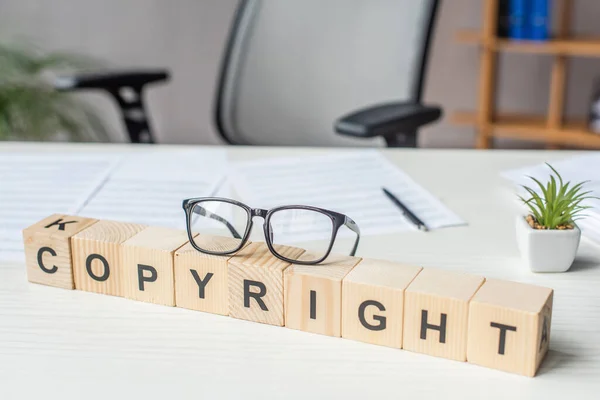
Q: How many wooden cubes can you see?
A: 9